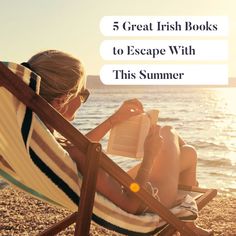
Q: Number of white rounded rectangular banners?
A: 3